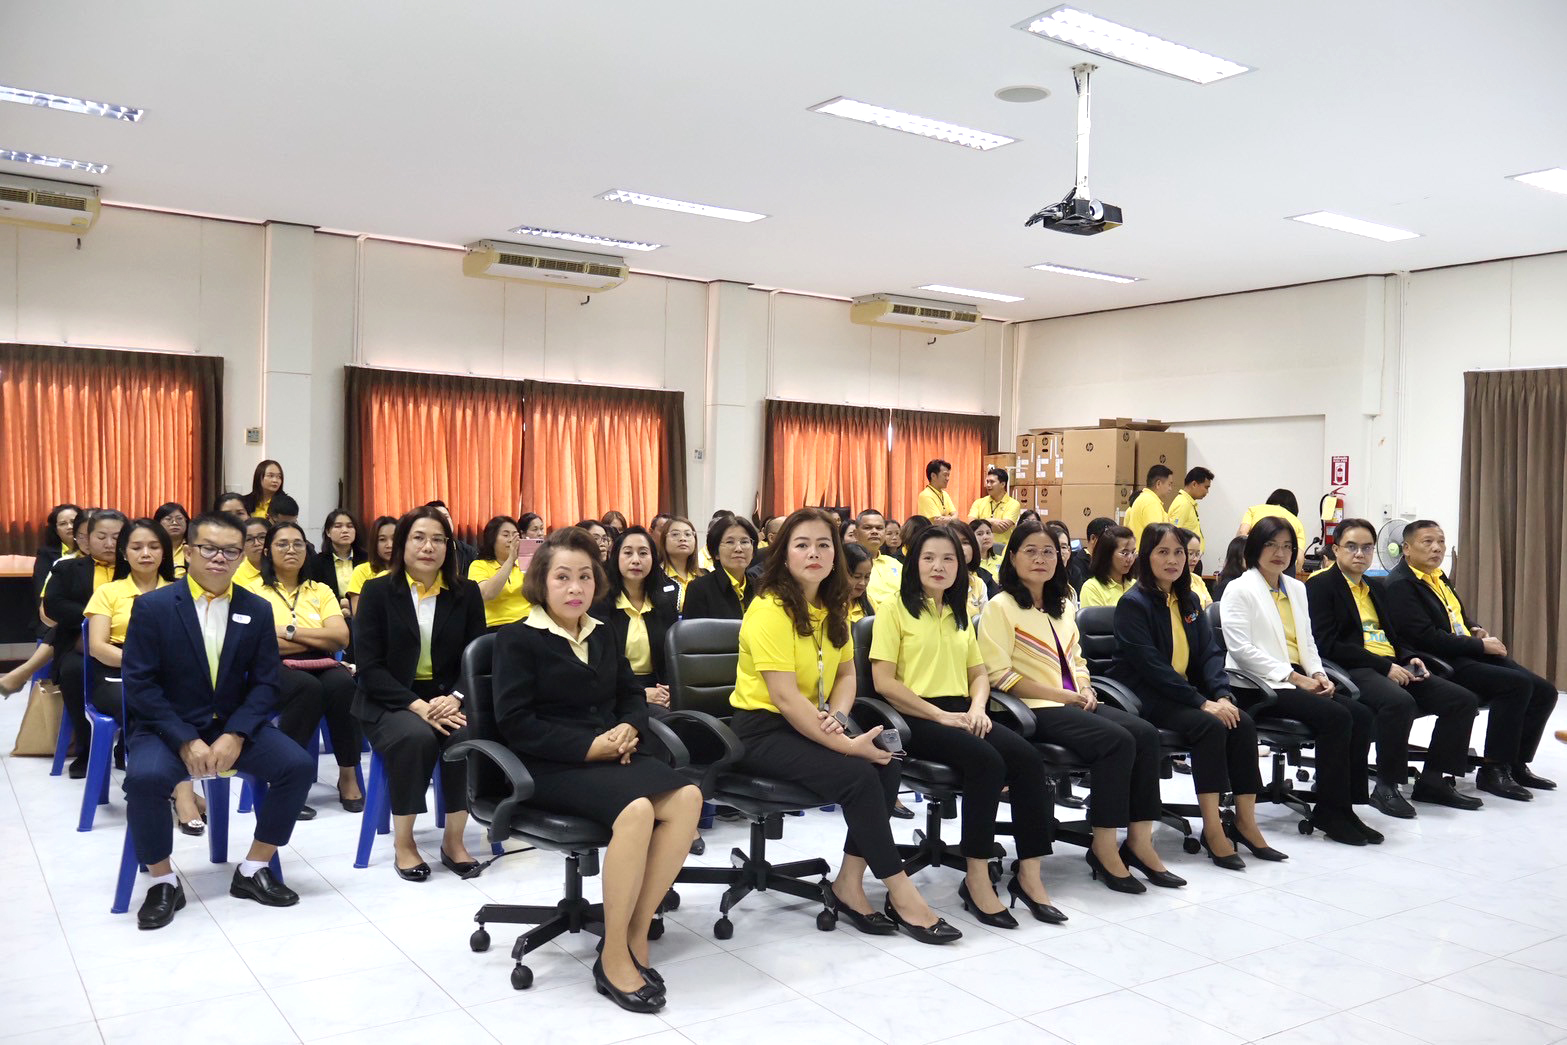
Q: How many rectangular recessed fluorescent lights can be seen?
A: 10